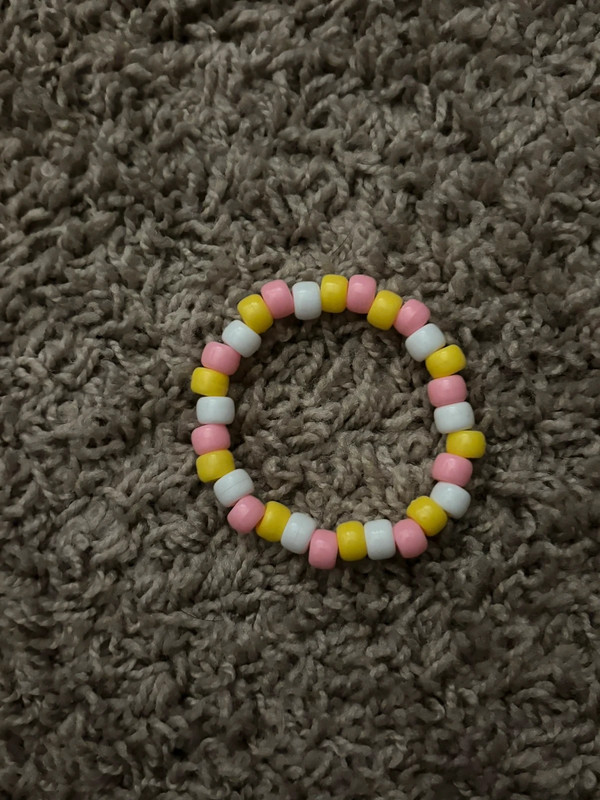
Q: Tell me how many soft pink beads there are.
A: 10